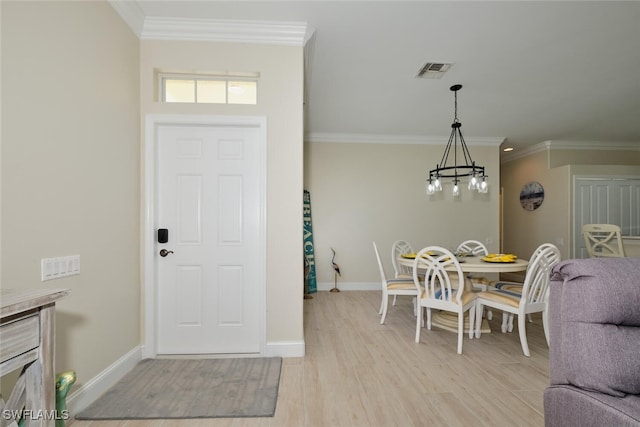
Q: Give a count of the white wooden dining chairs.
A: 6